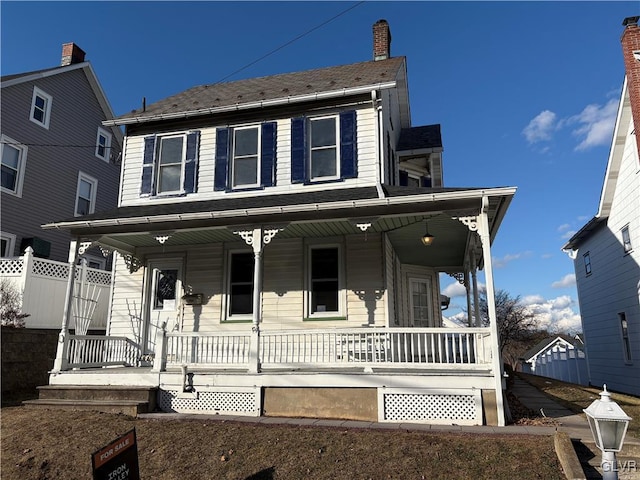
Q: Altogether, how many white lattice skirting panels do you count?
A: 2